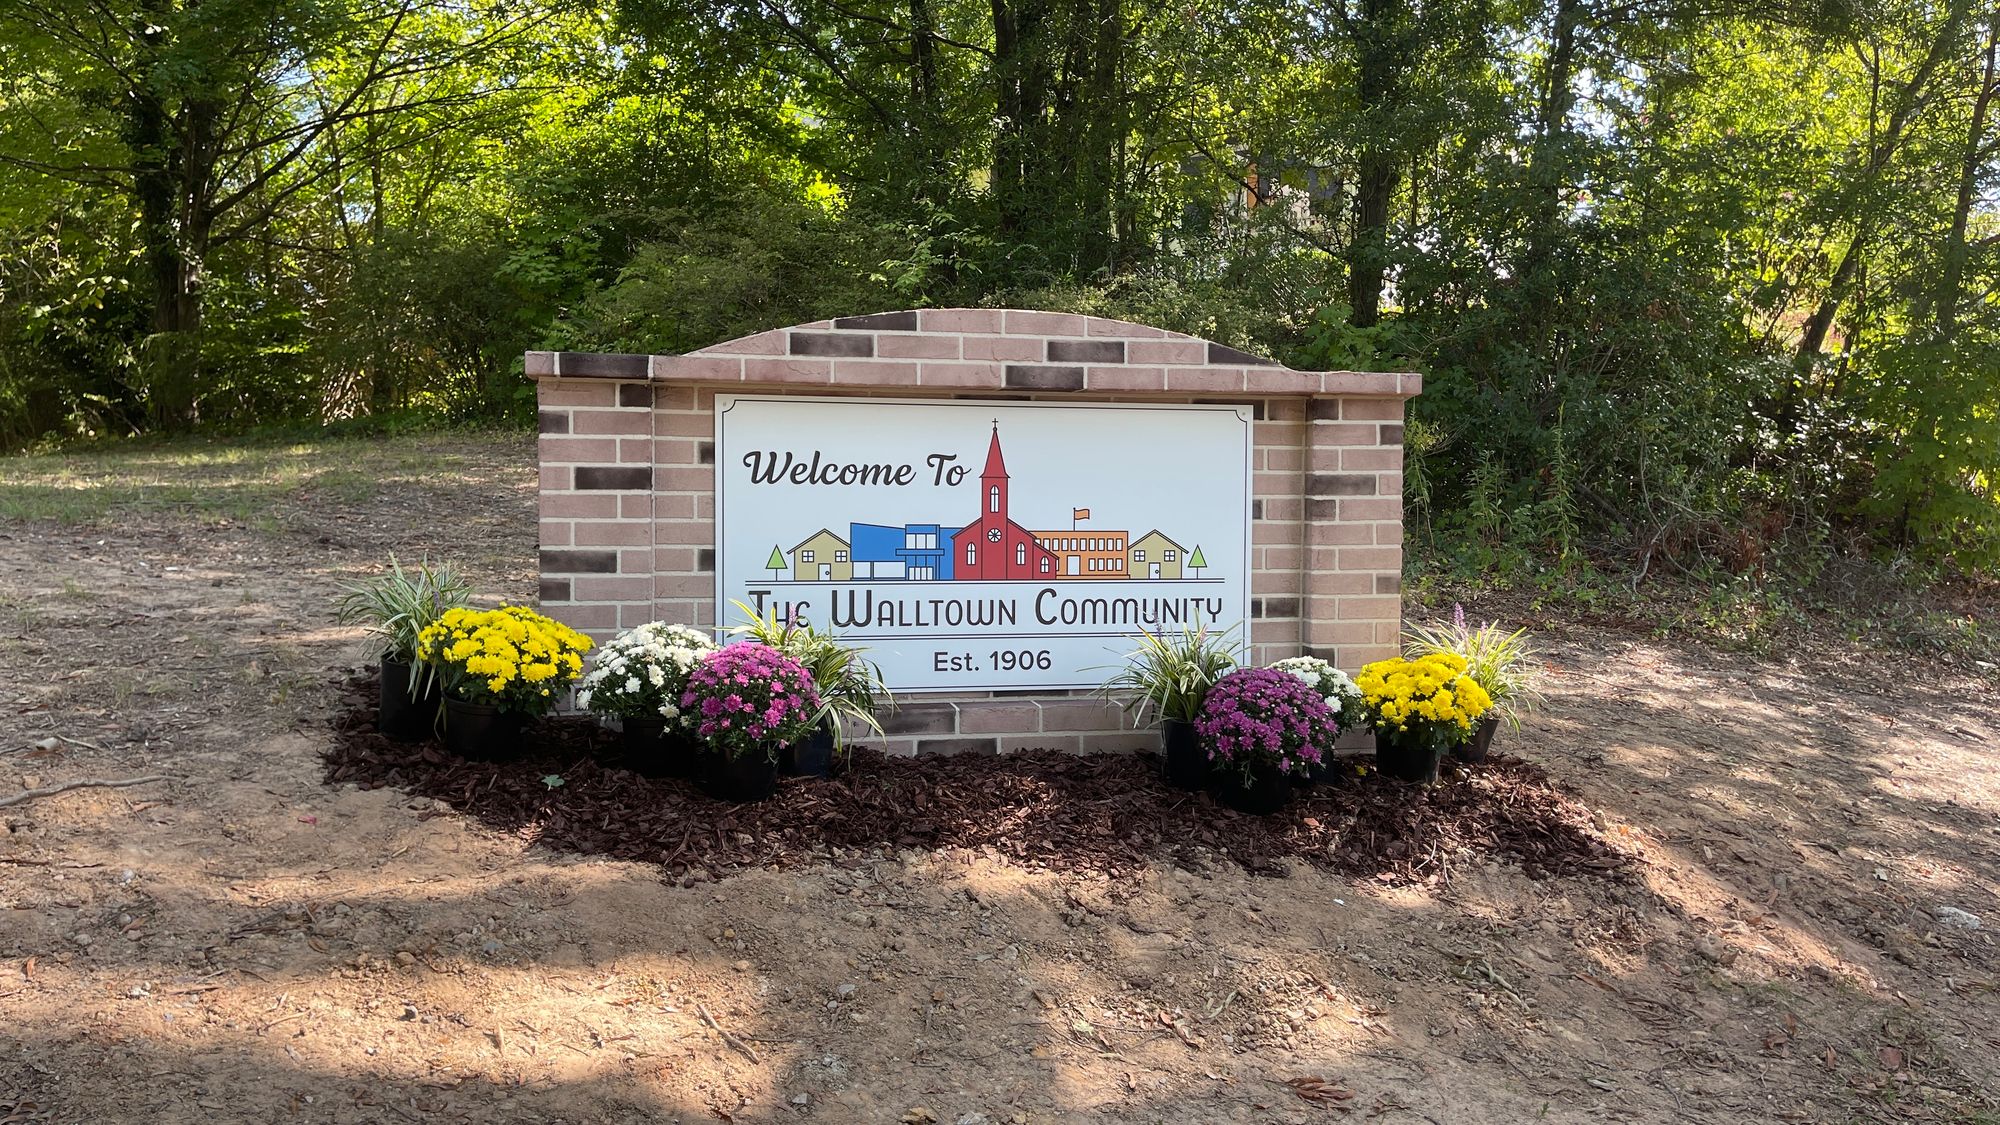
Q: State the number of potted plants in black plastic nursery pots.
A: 10